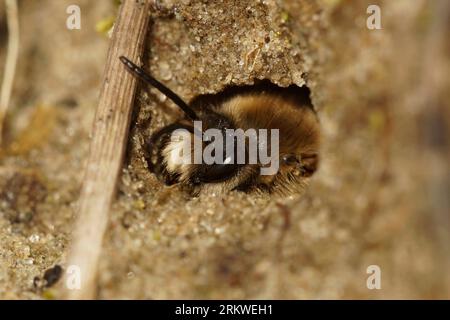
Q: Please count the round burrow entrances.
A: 1